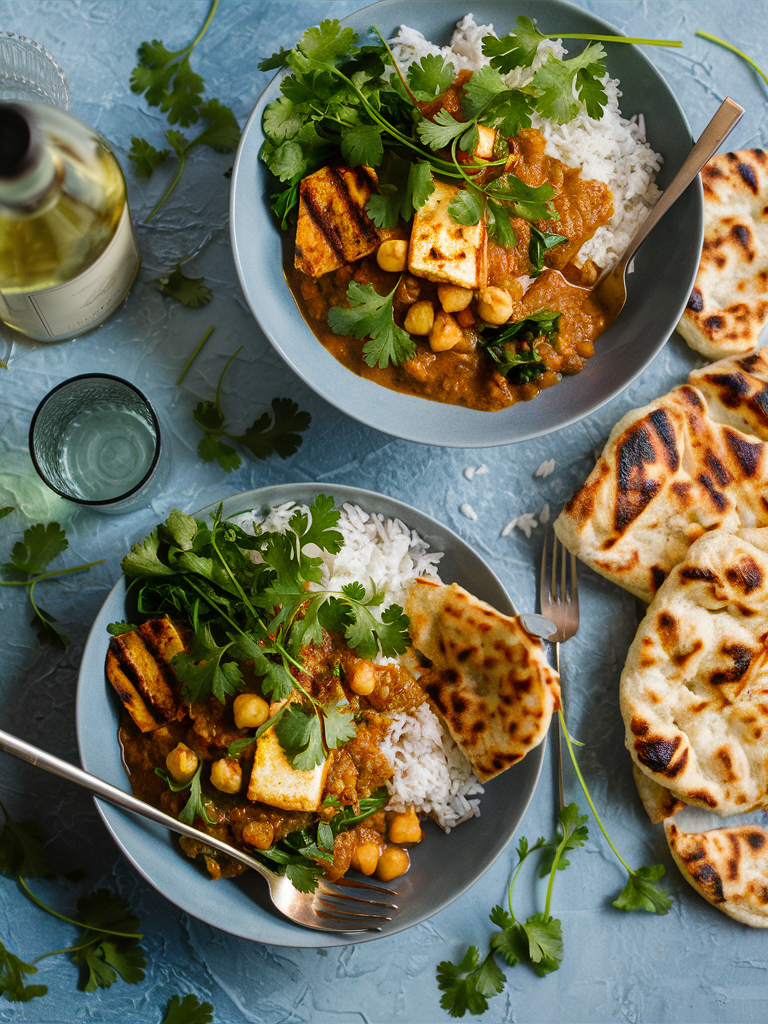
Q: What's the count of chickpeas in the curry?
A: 13